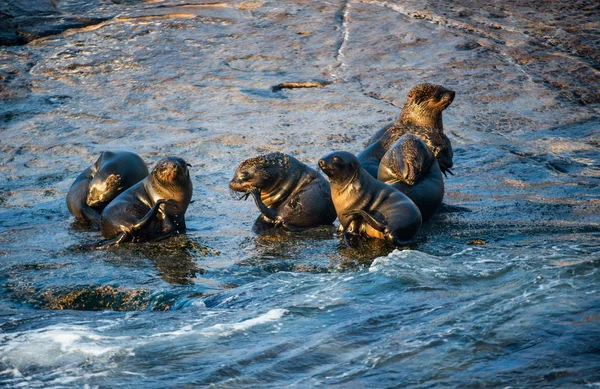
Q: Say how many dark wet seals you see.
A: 6